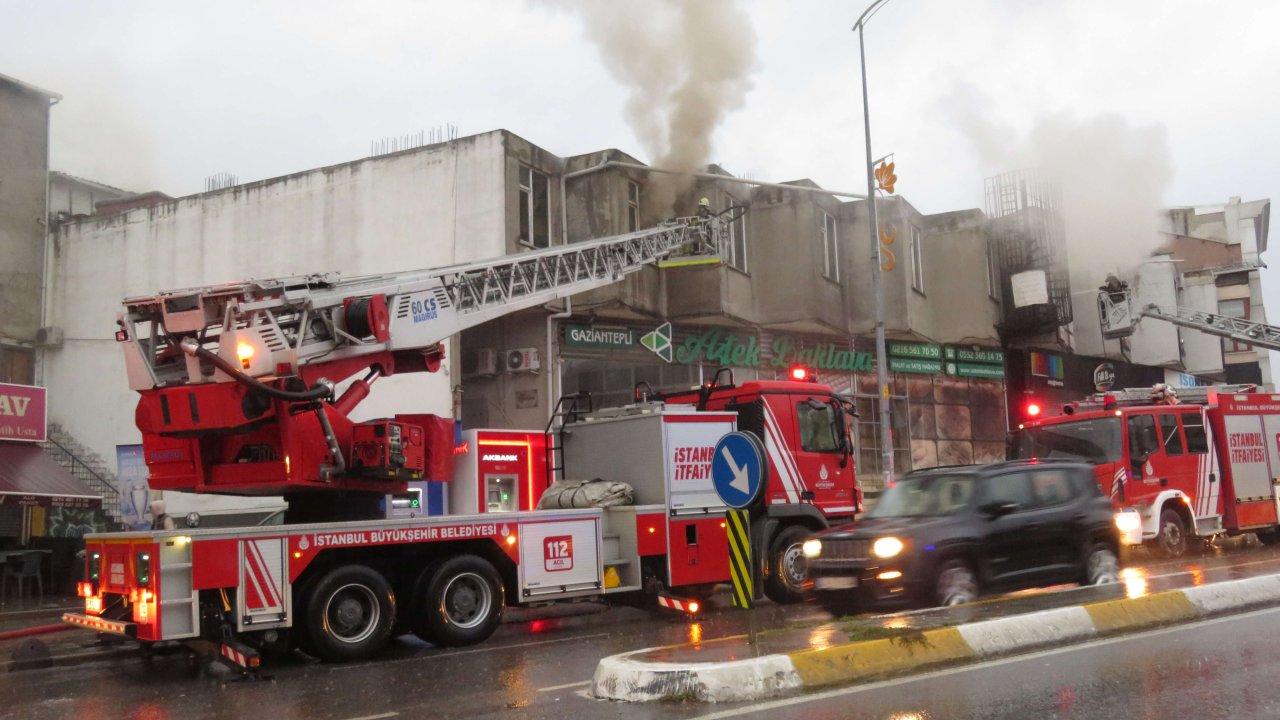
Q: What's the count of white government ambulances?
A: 0